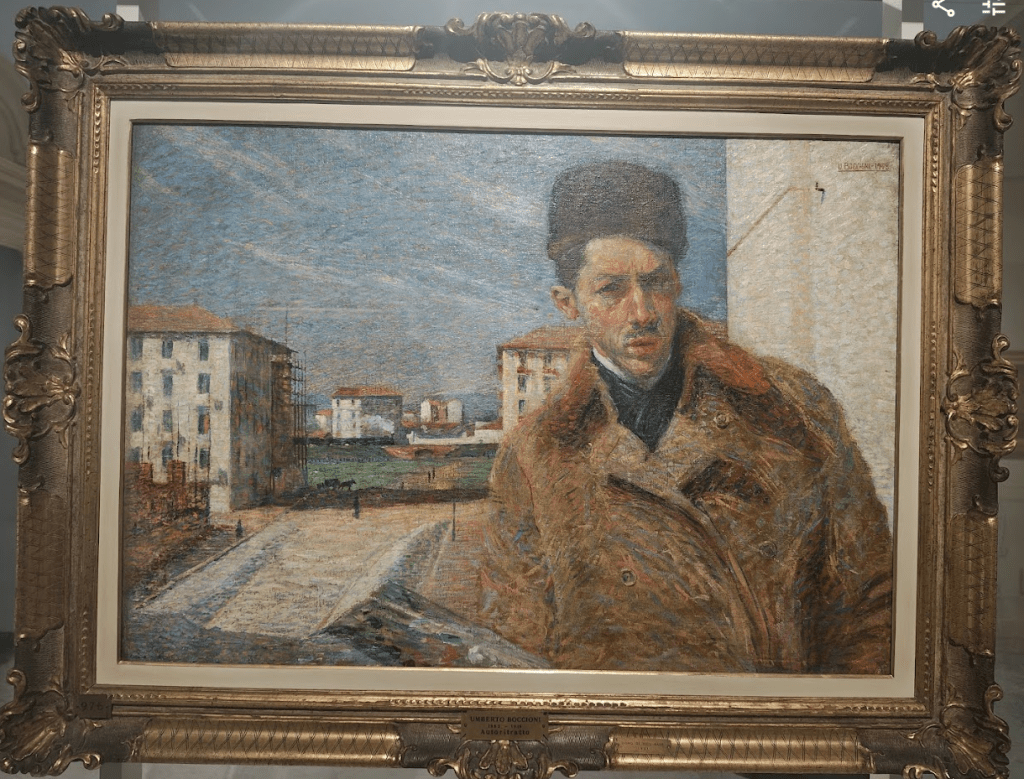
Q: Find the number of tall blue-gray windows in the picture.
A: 12